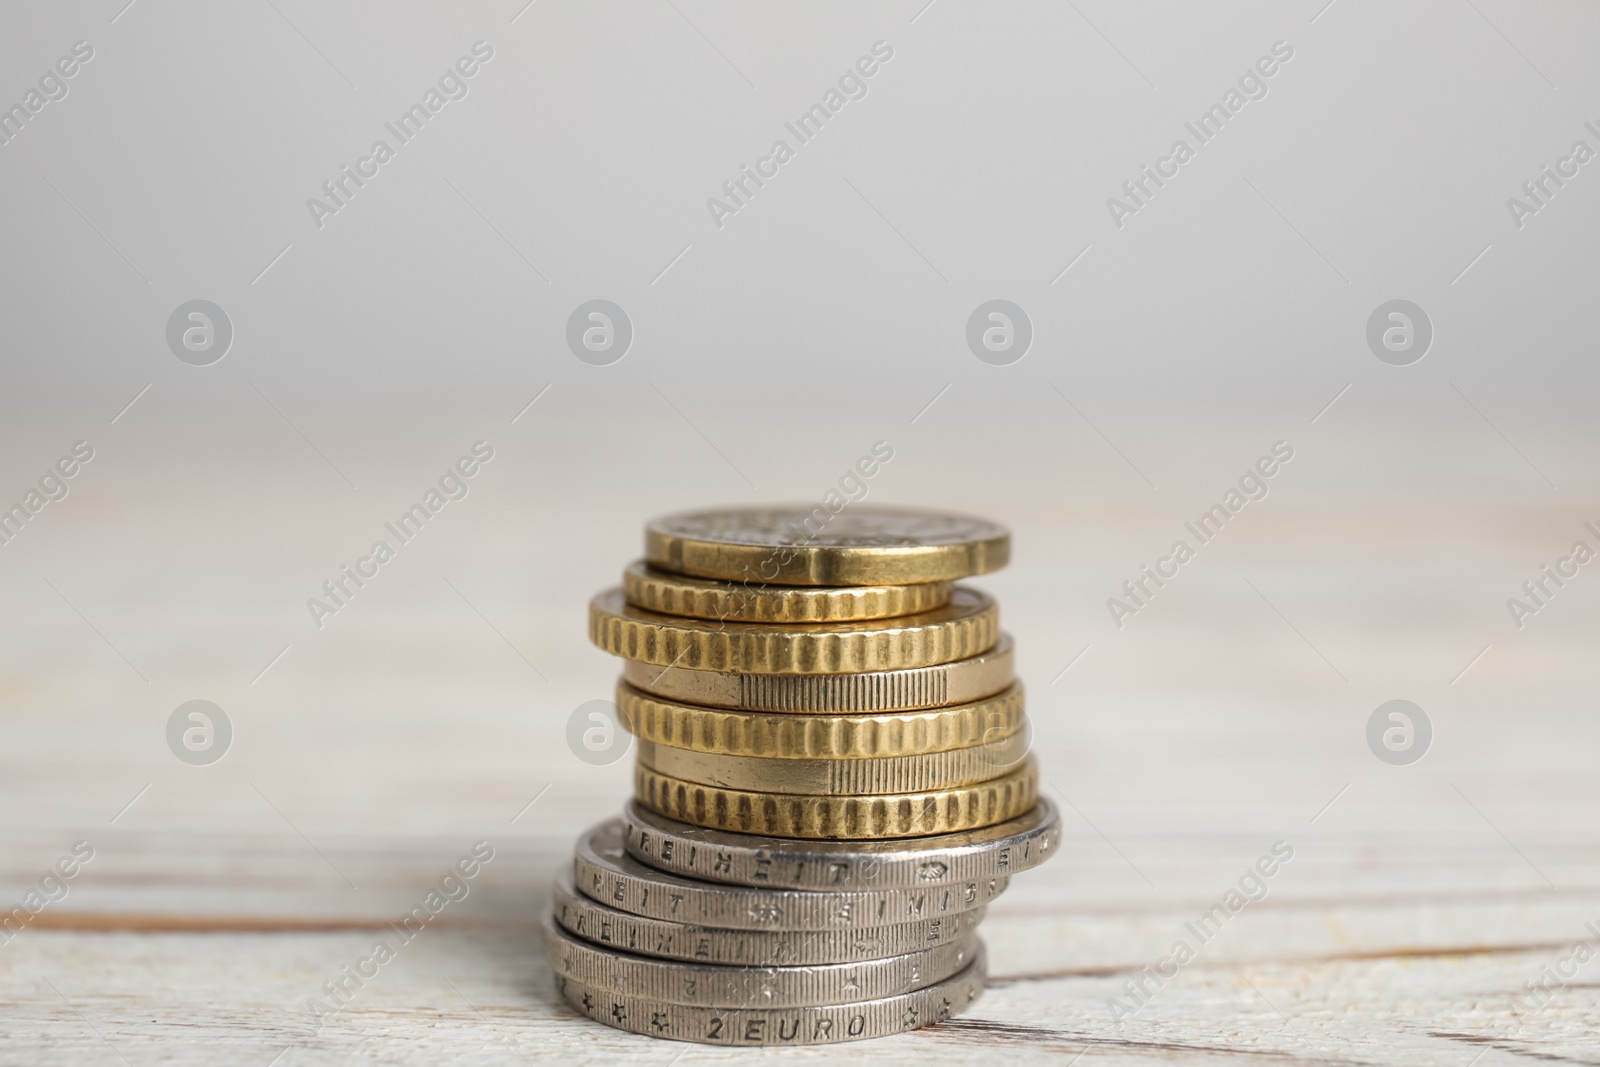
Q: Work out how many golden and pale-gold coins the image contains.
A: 7